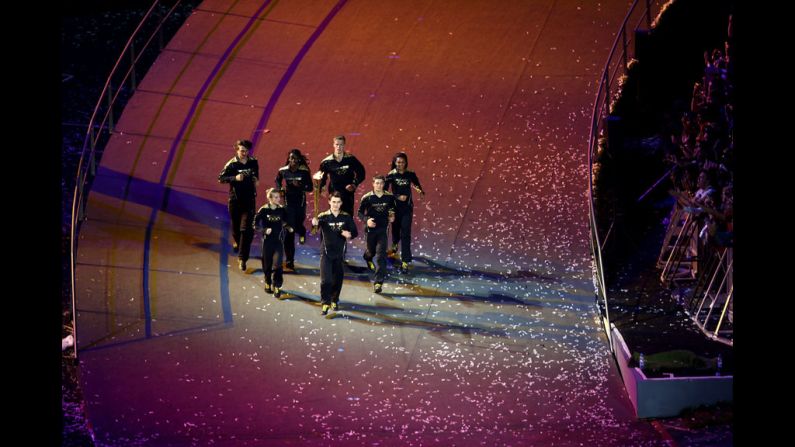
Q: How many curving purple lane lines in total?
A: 2